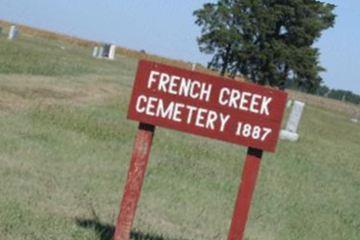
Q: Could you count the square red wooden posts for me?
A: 2